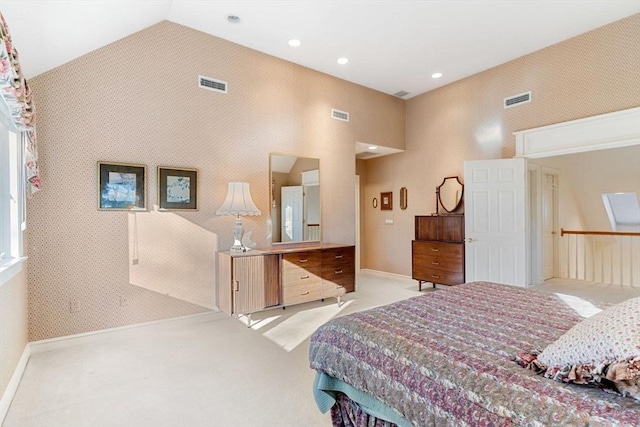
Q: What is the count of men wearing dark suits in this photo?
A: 0